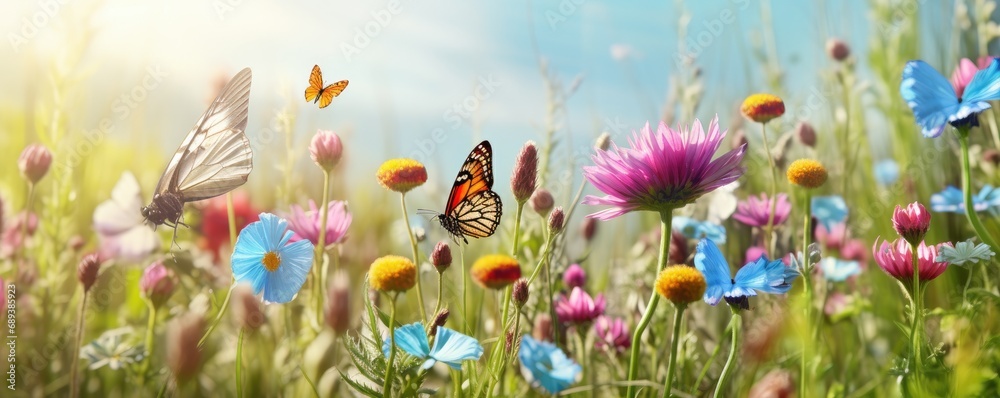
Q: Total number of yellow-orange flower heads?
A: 6